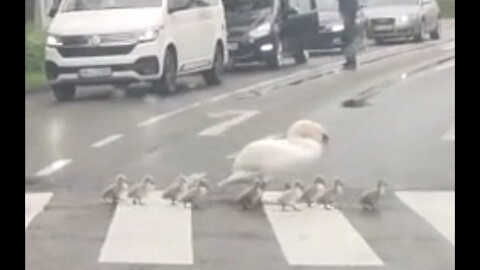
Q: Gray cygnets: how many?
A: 9